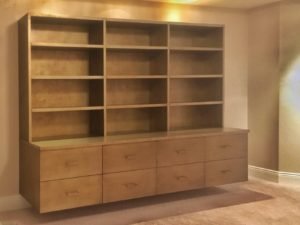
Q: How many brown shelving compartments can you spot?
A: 12